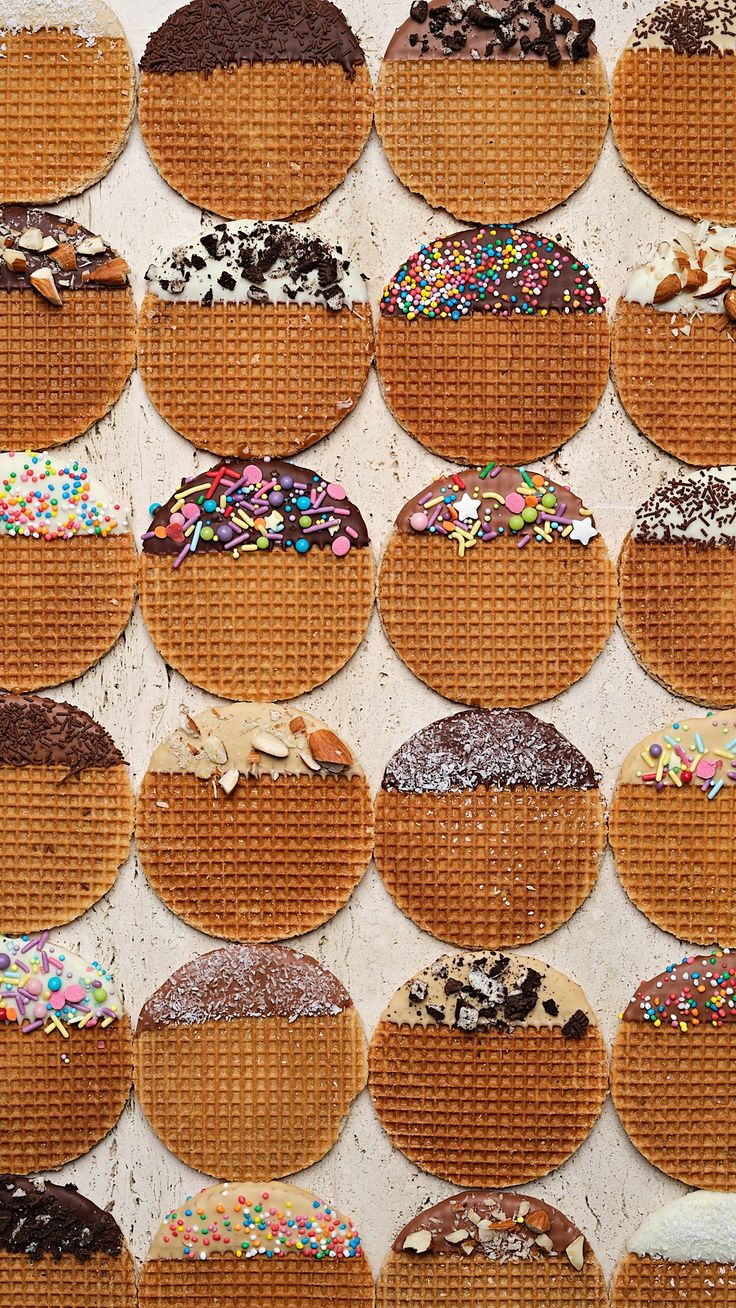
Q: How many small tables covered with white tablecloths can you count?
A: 0